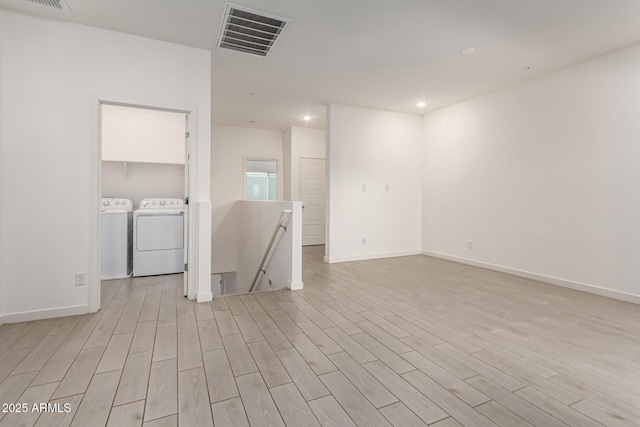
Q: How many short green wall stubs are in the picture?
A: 0